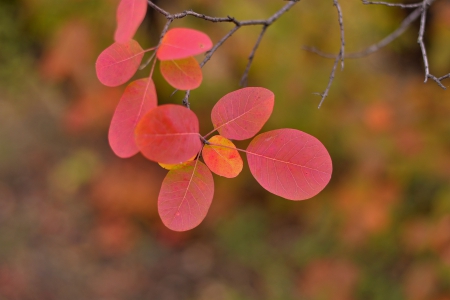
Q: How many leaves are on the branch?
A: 11